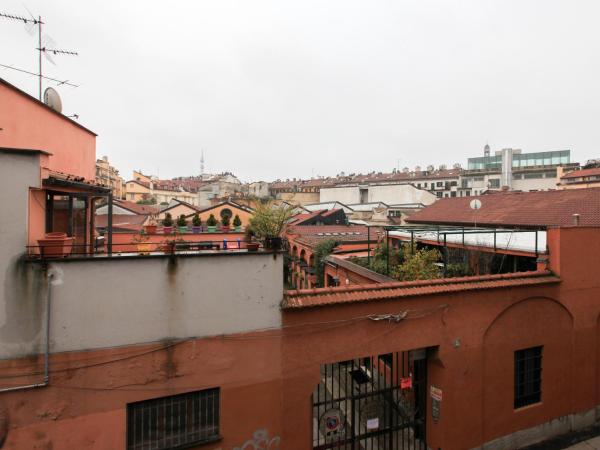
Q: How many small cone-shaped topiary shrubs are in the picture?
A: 6